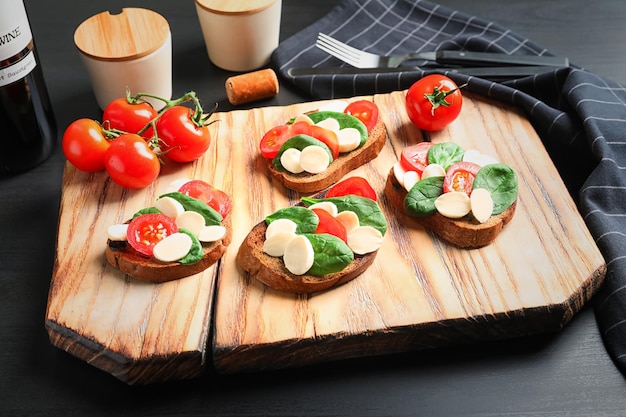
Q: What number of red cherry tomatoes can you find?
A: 5